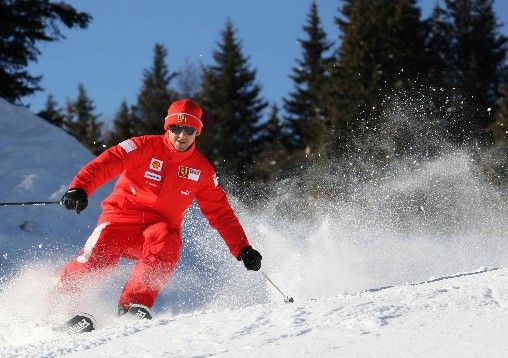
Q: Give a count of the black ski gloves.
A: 2